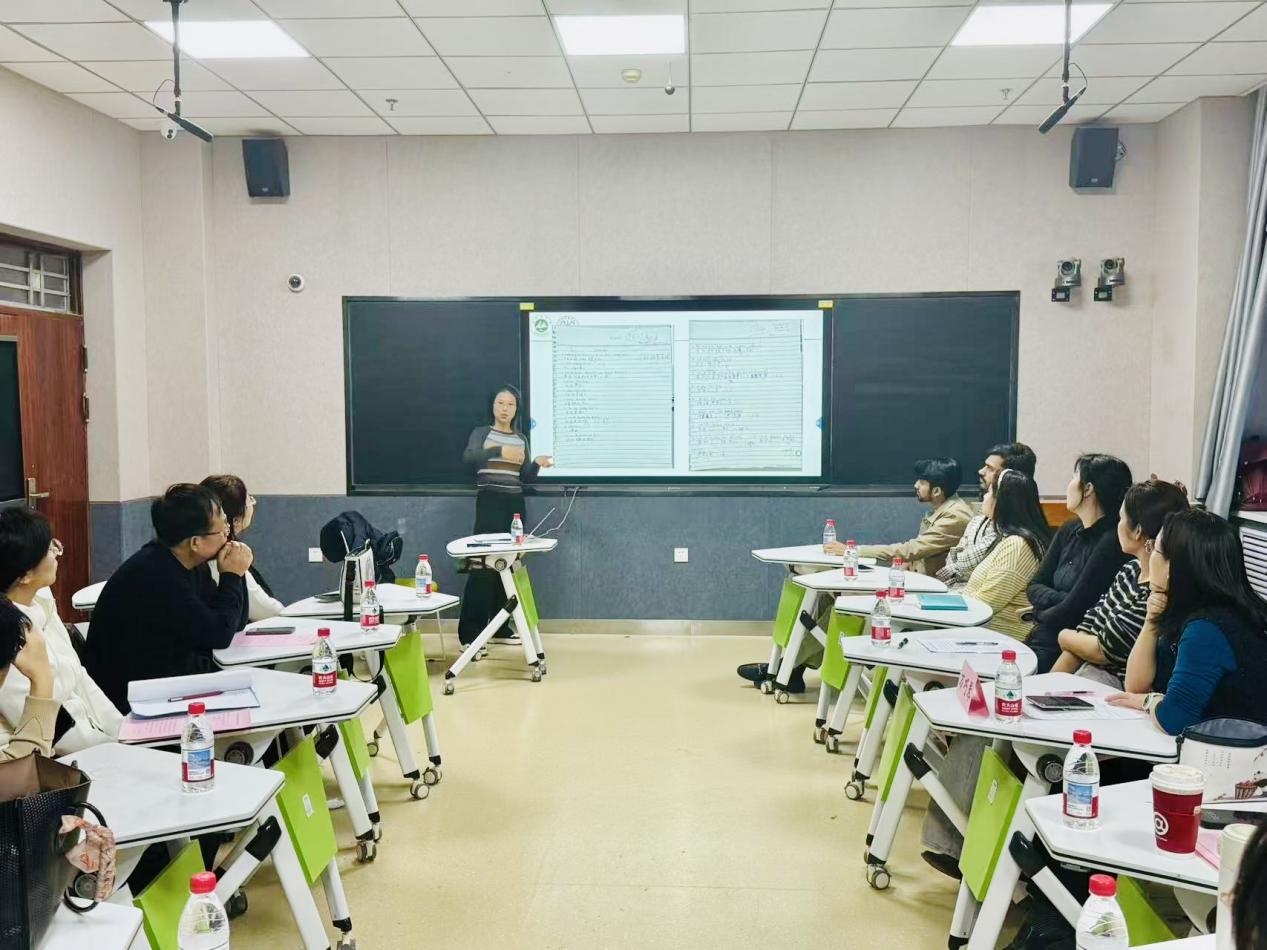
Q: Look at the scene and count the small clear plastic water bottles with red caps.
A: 13